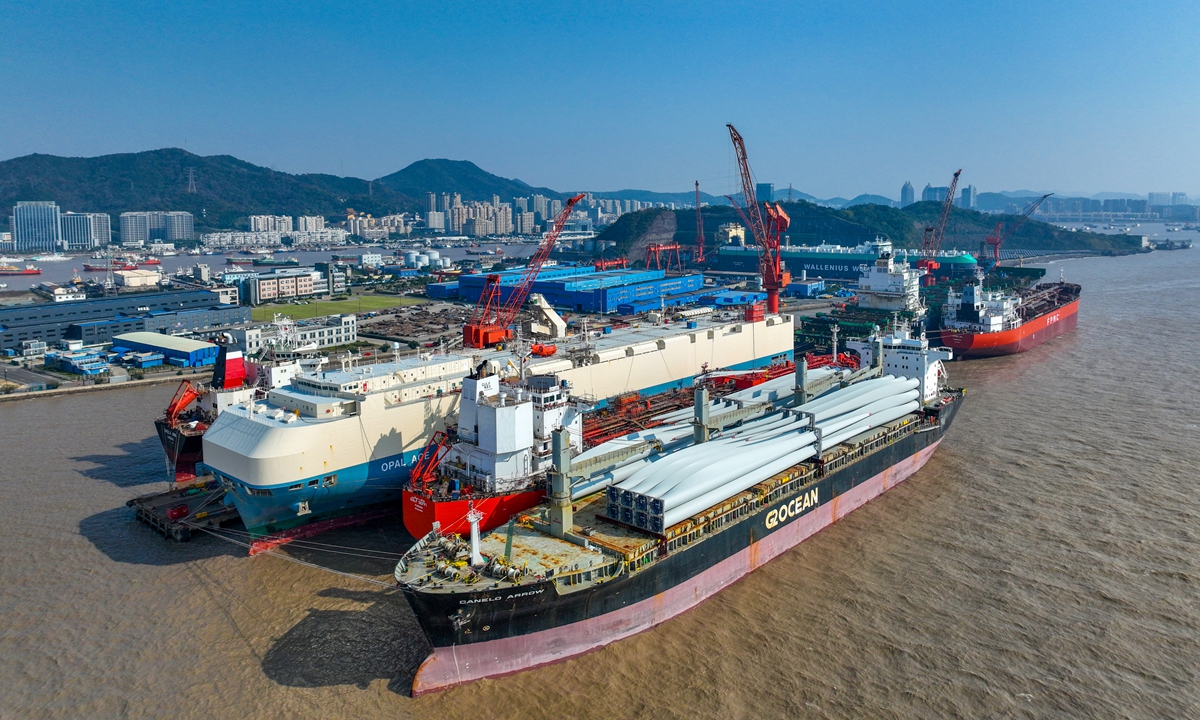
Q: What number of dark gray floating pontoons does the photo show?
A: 1